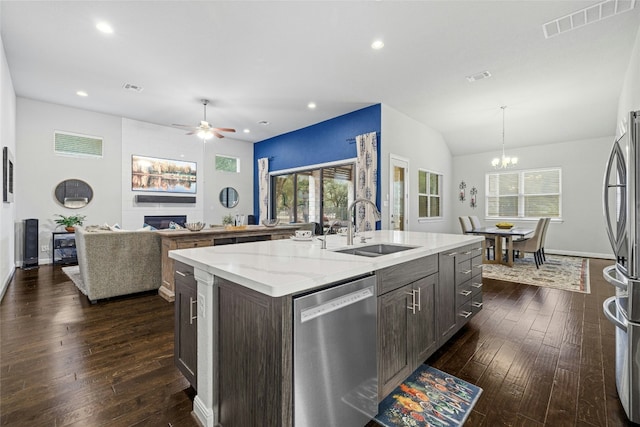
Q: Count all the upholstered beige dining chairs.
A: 4